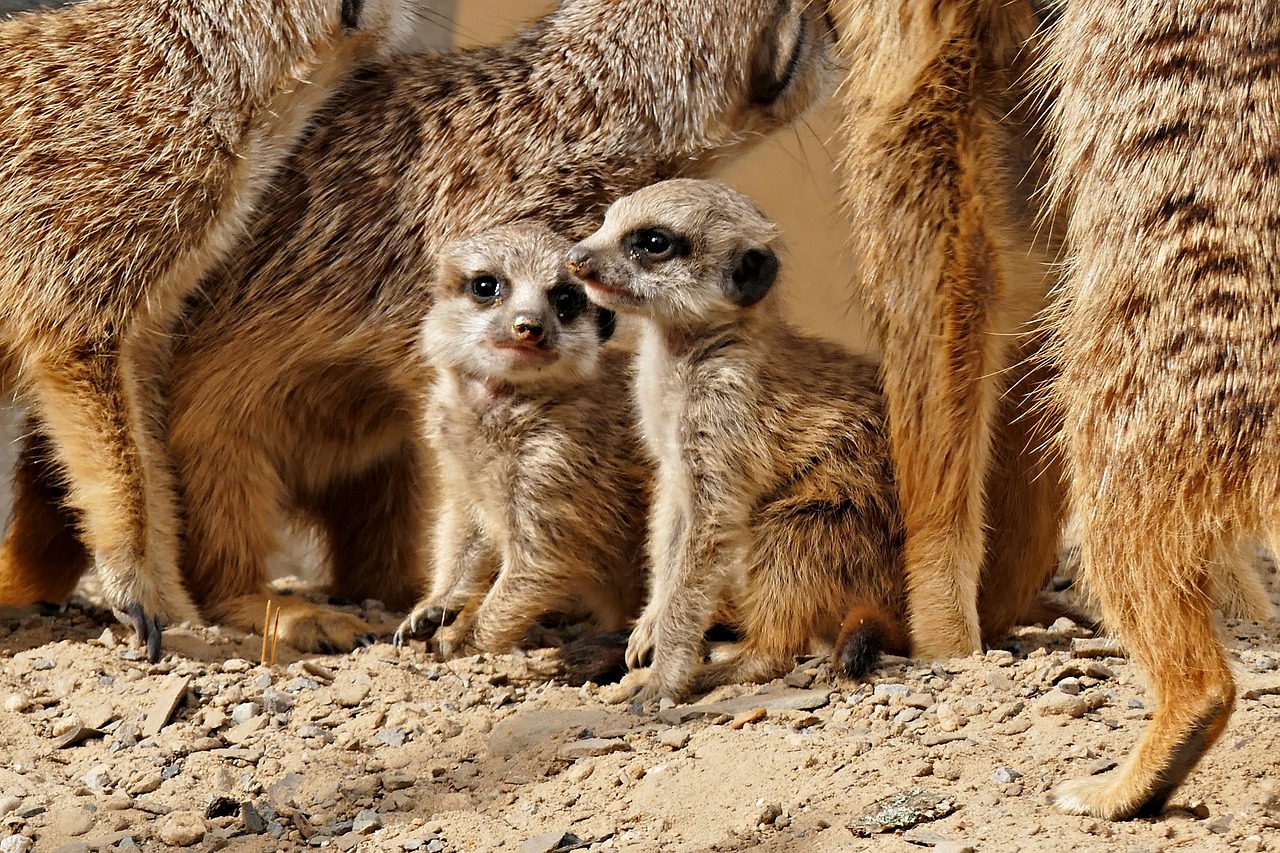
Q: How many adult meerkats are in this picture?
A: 4